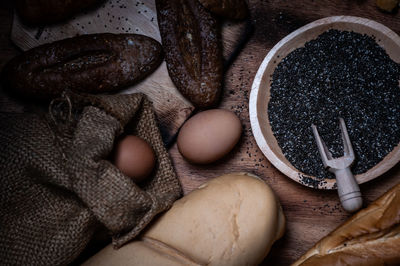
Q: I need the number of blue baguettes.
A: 0